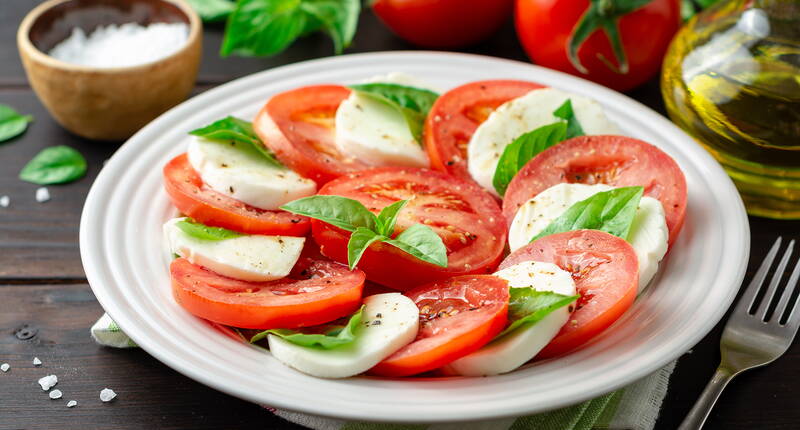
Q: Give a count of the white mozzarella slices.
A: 7